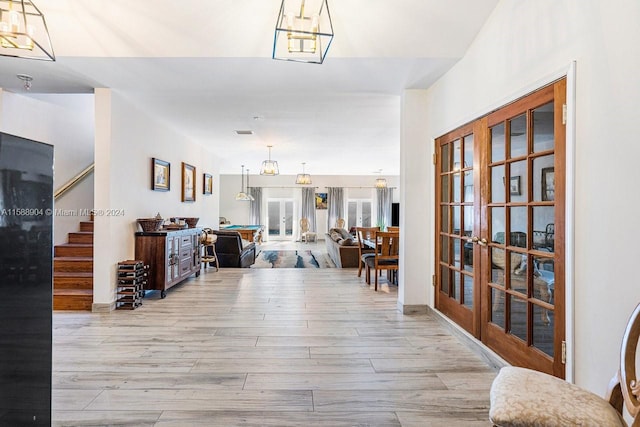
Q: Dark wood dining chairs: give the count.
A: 3